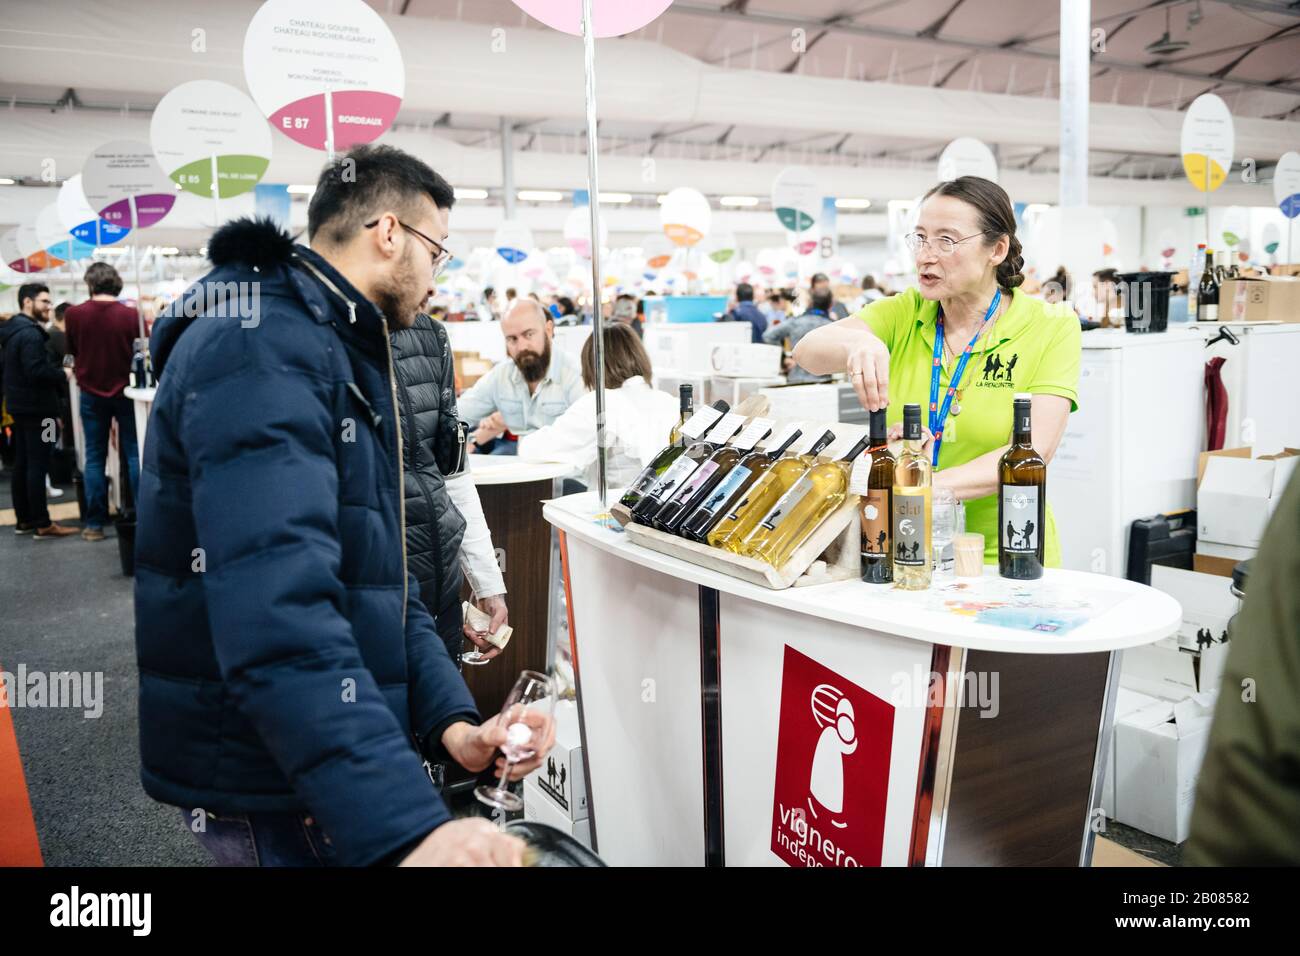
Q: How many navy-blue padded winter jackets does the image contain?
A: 1